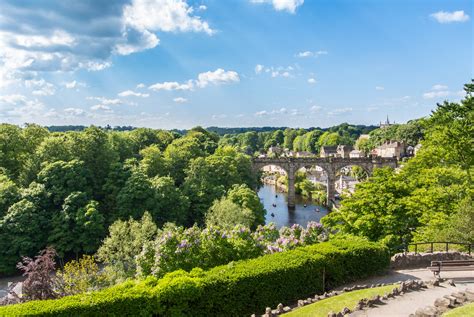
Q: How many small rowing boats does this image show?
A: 5